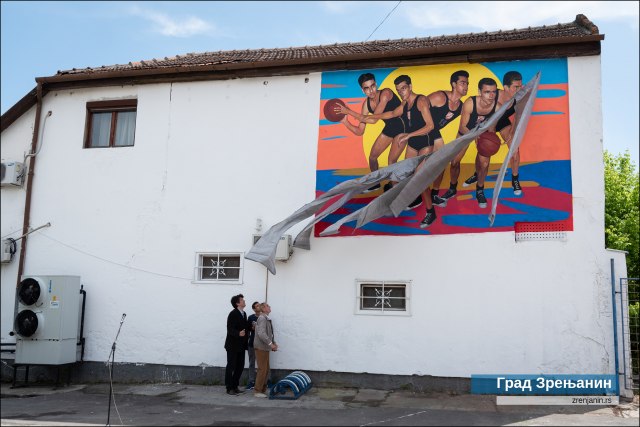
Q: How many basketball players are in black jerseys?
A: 5